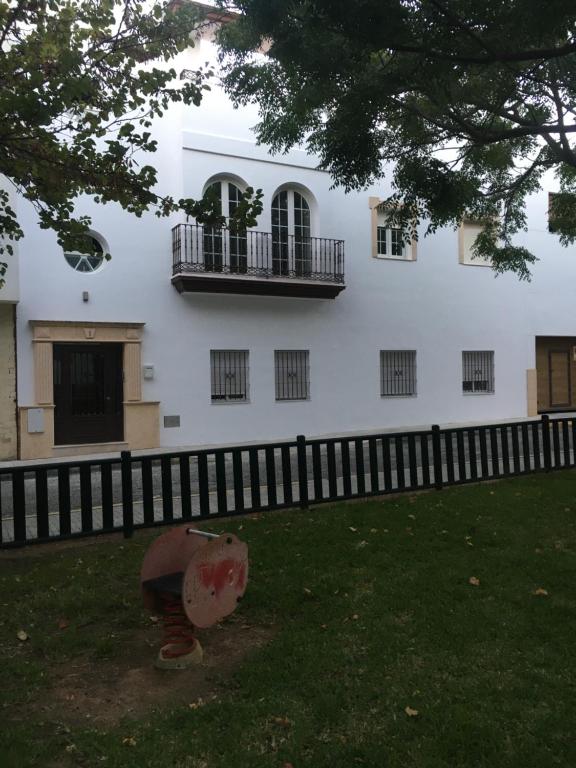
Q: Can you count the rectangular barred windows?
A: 4